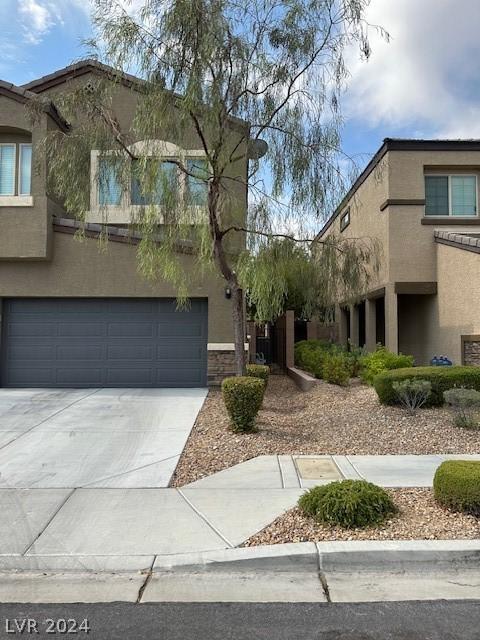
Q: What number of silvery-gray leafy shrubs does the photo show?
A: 2